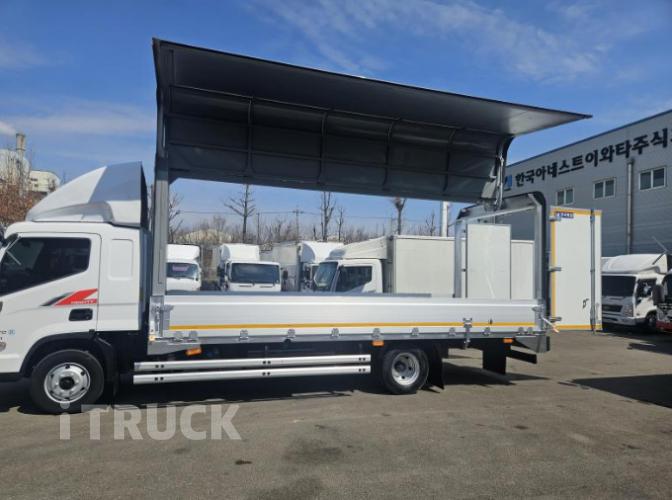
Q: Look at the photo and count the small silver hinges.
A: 11